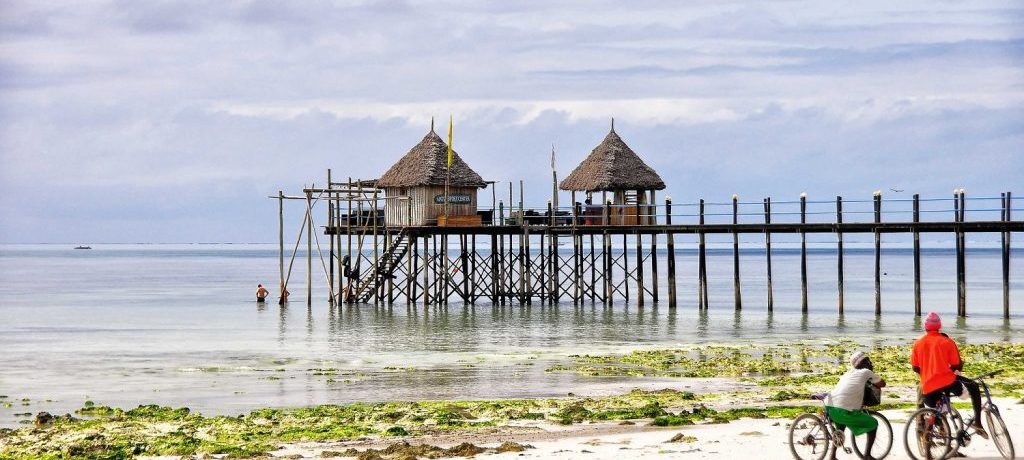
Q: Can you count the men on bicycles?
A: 2